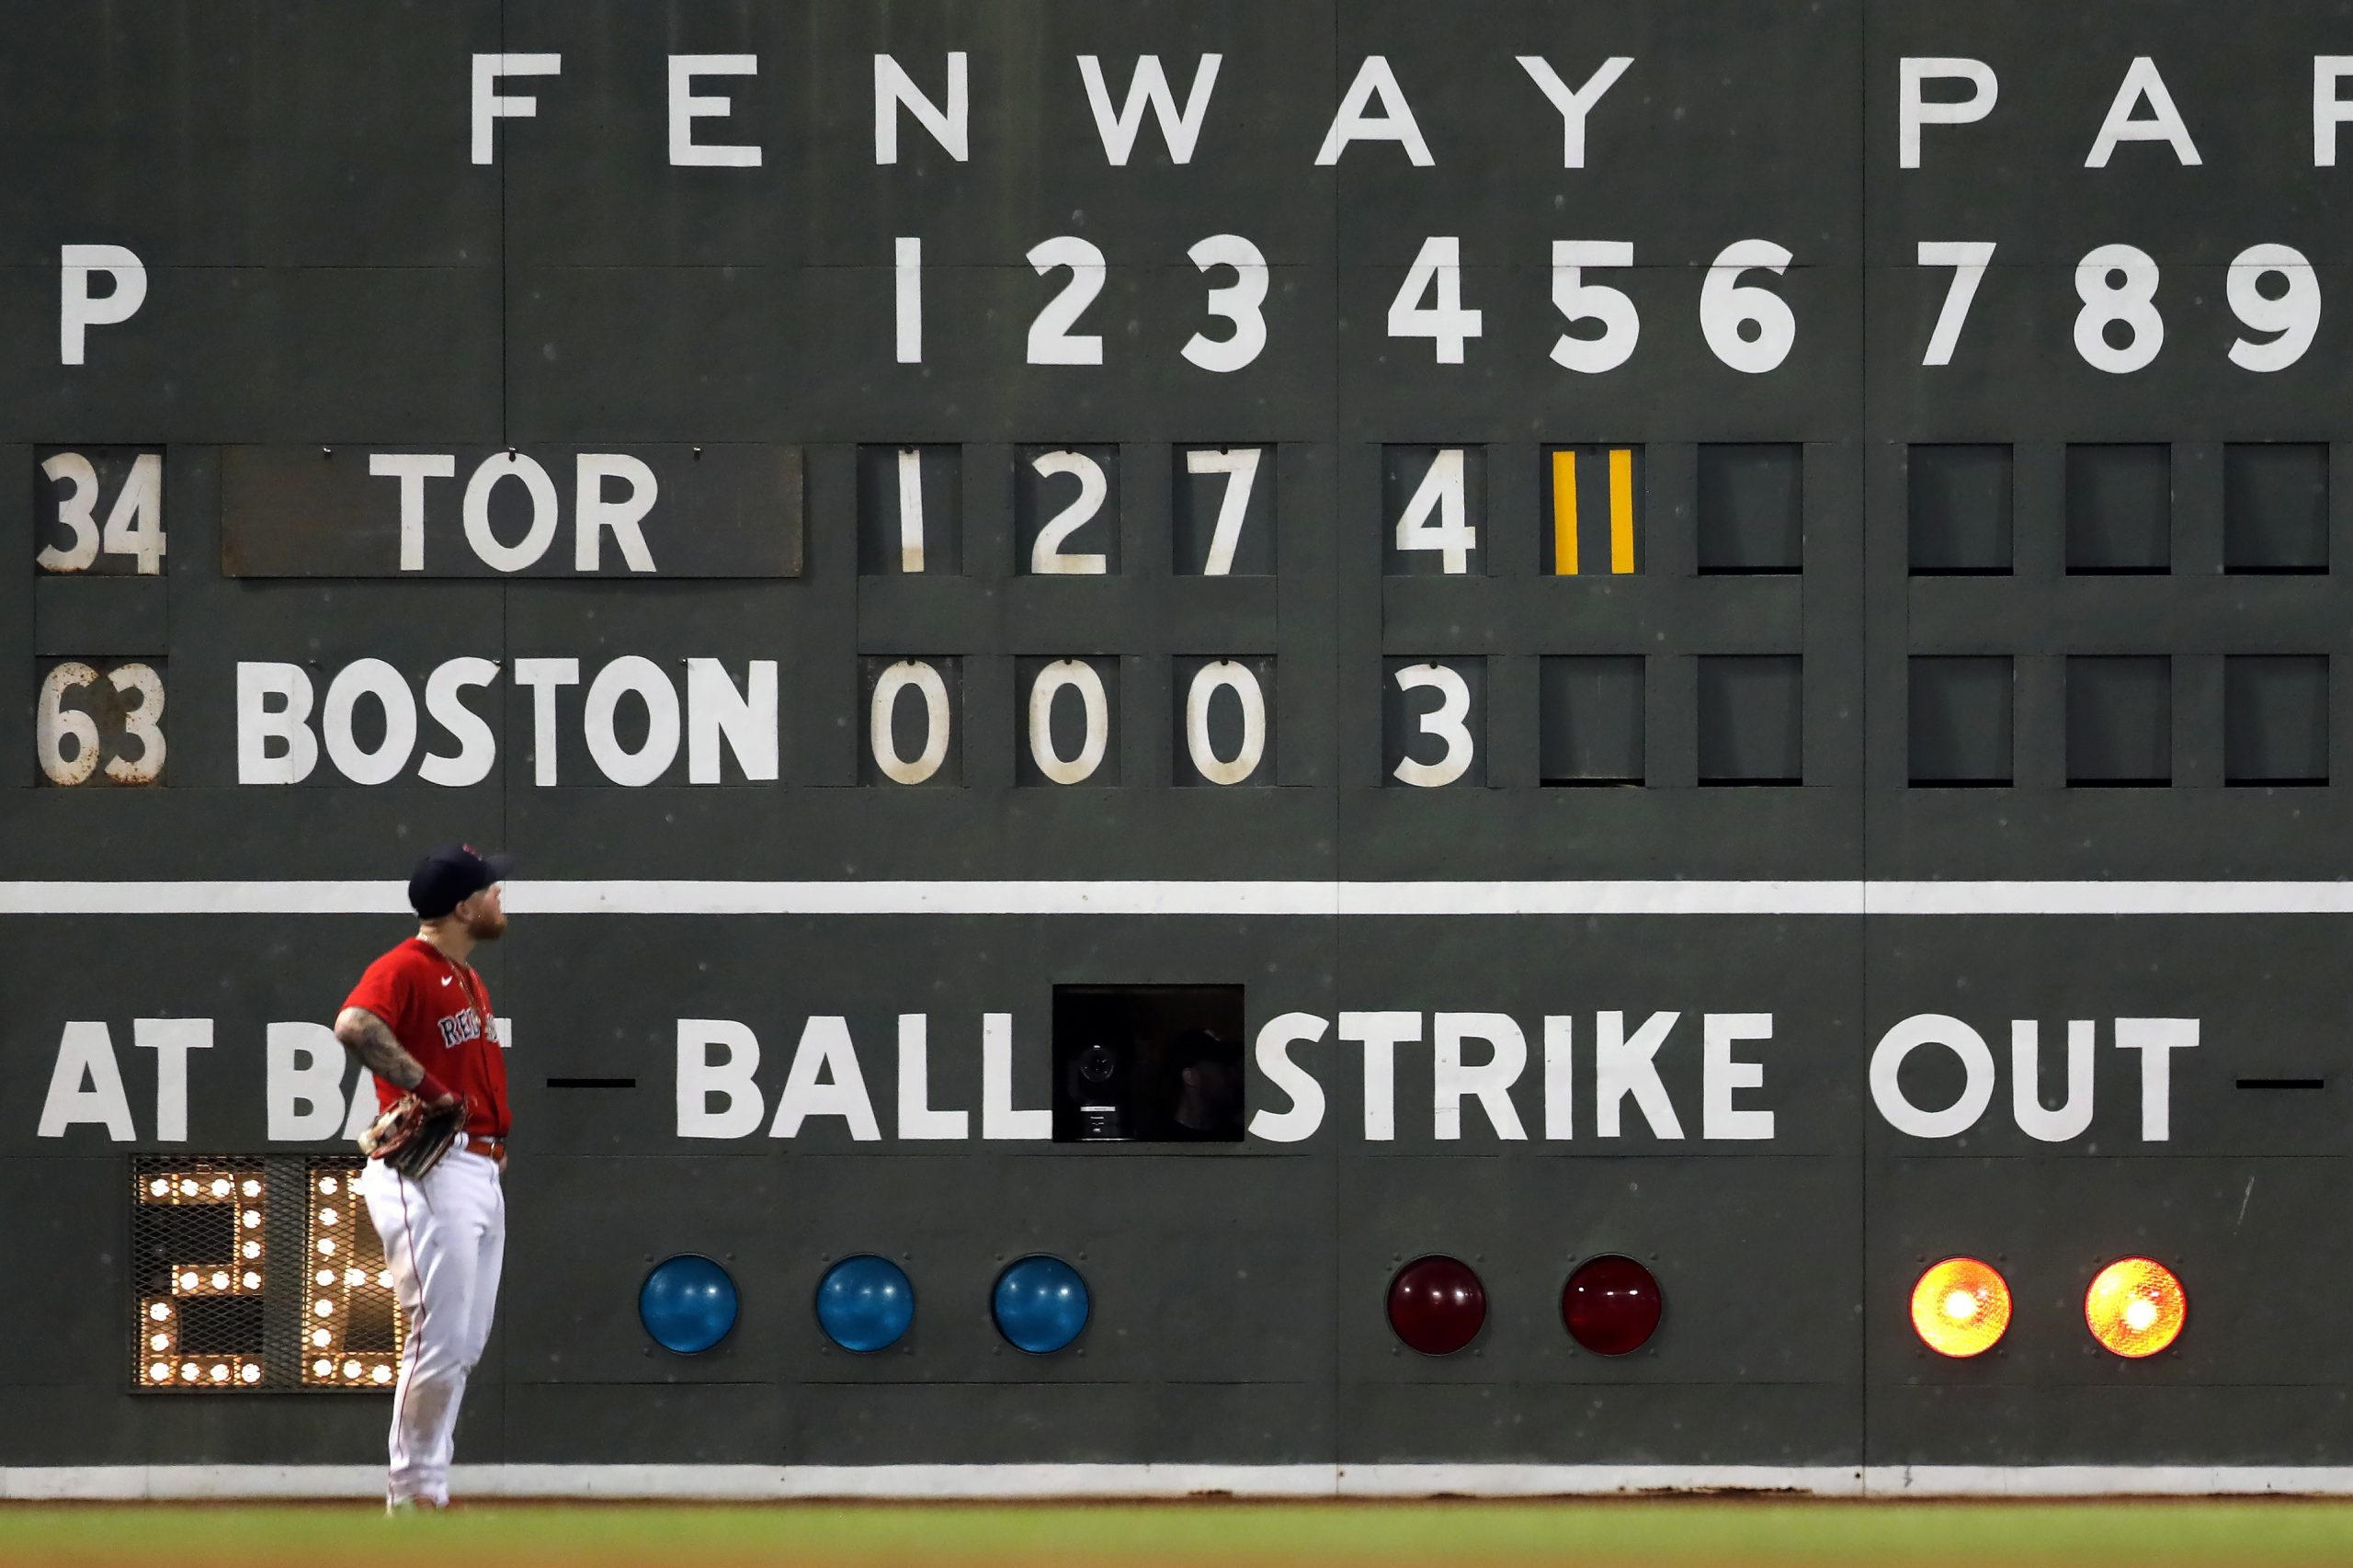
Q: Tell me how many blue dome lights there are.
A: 3